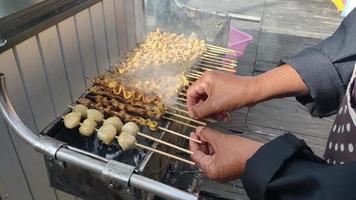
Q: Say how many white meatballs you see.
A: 8